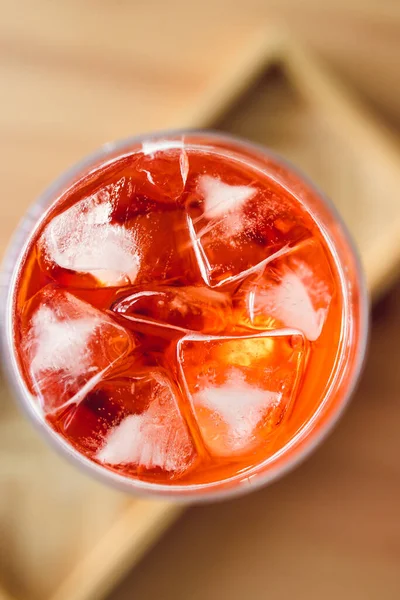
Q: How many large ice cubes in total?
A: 6